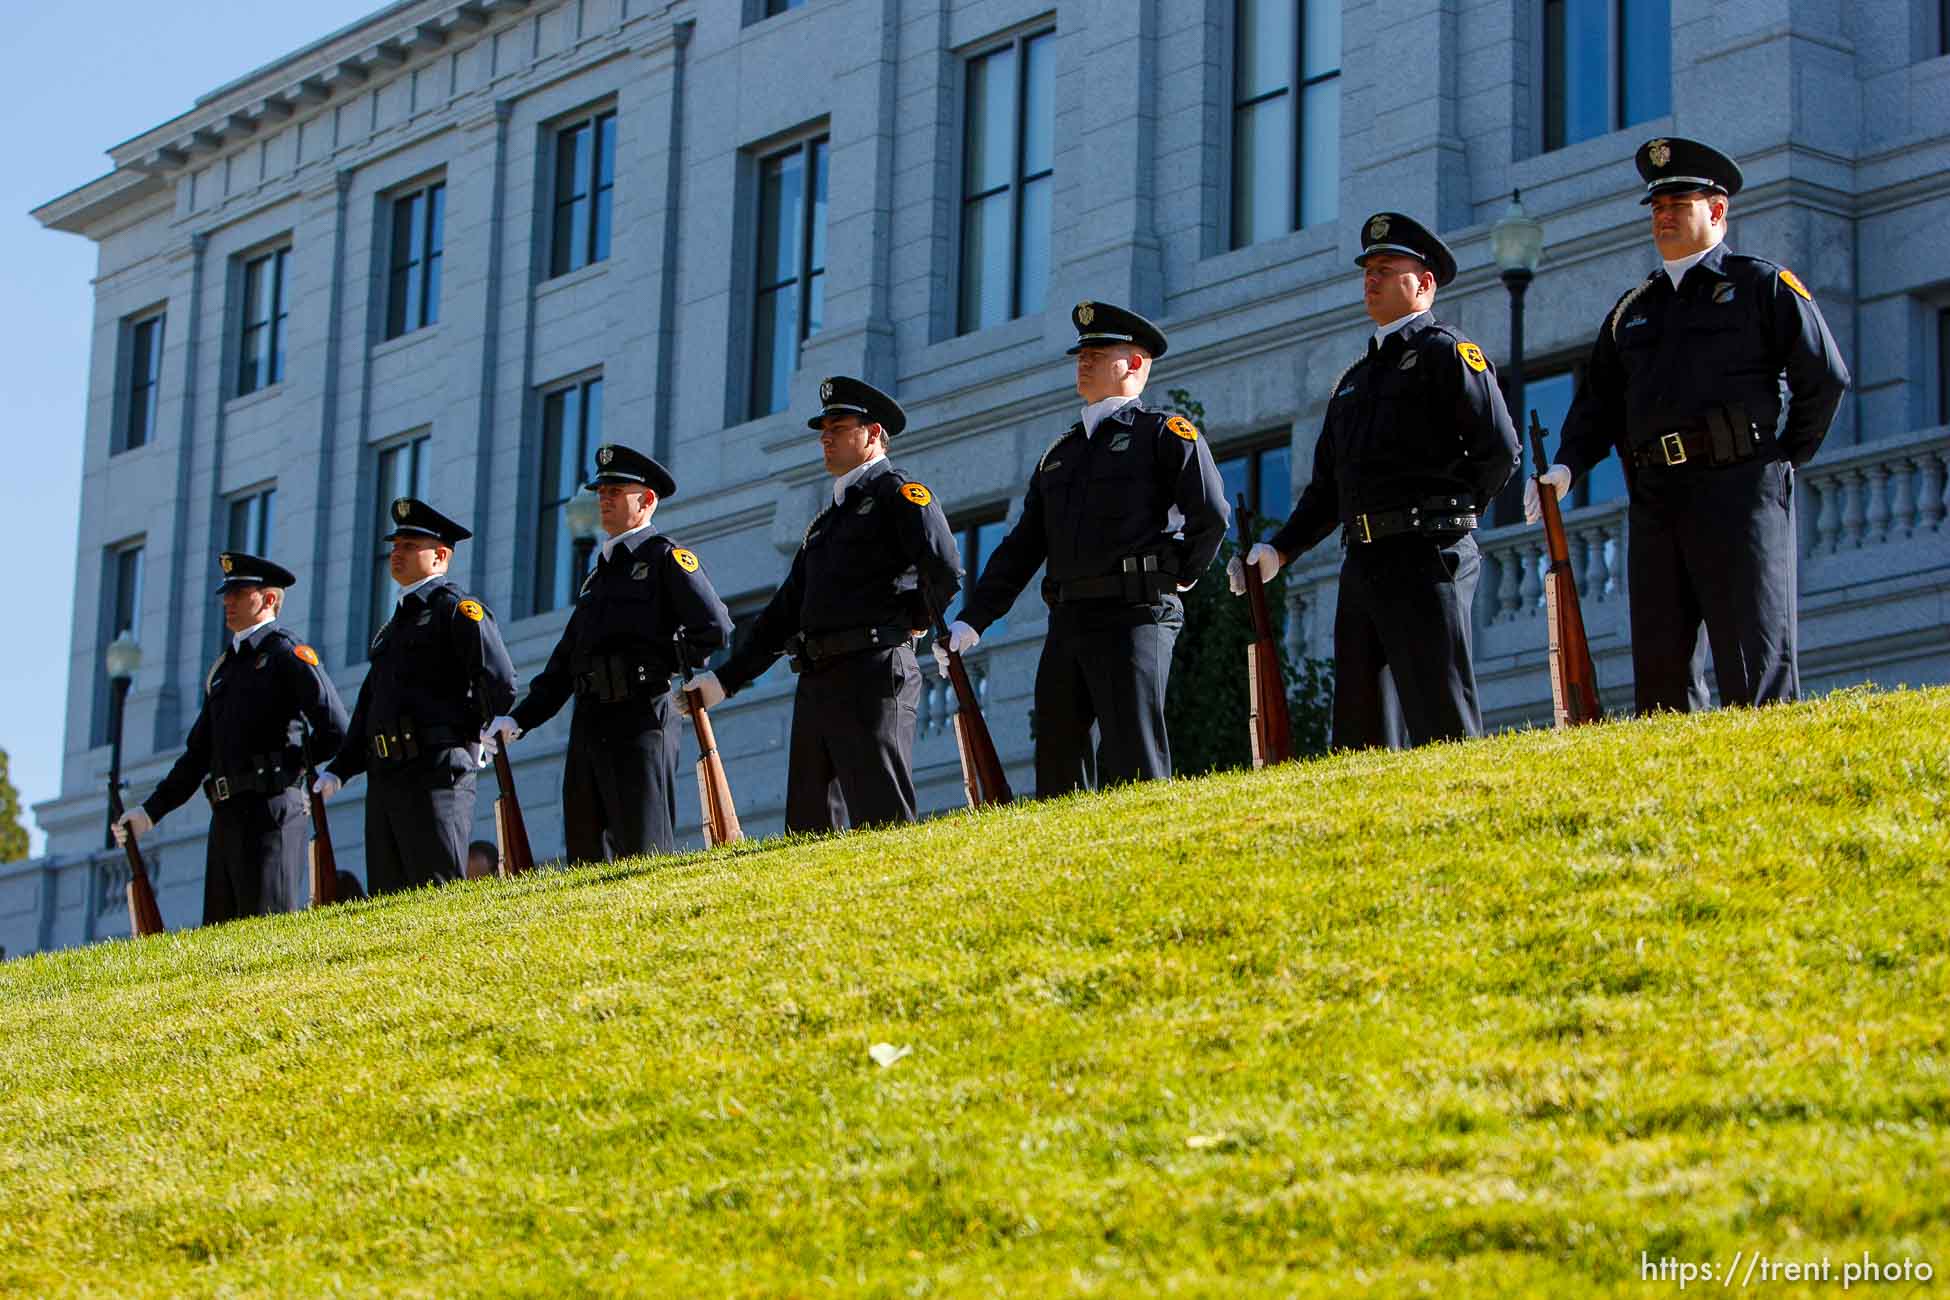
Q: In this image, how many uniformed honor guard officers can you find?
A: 7